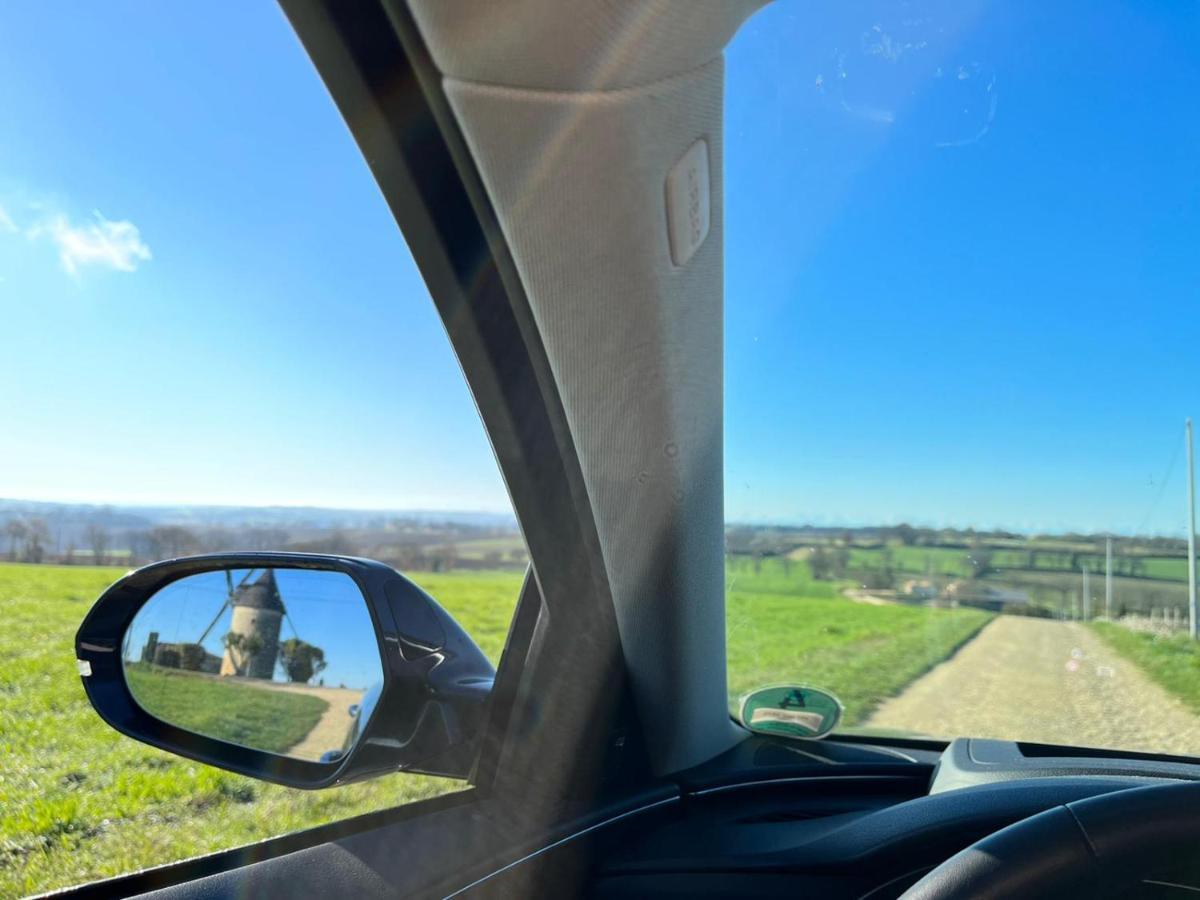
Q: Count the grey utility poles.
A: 3